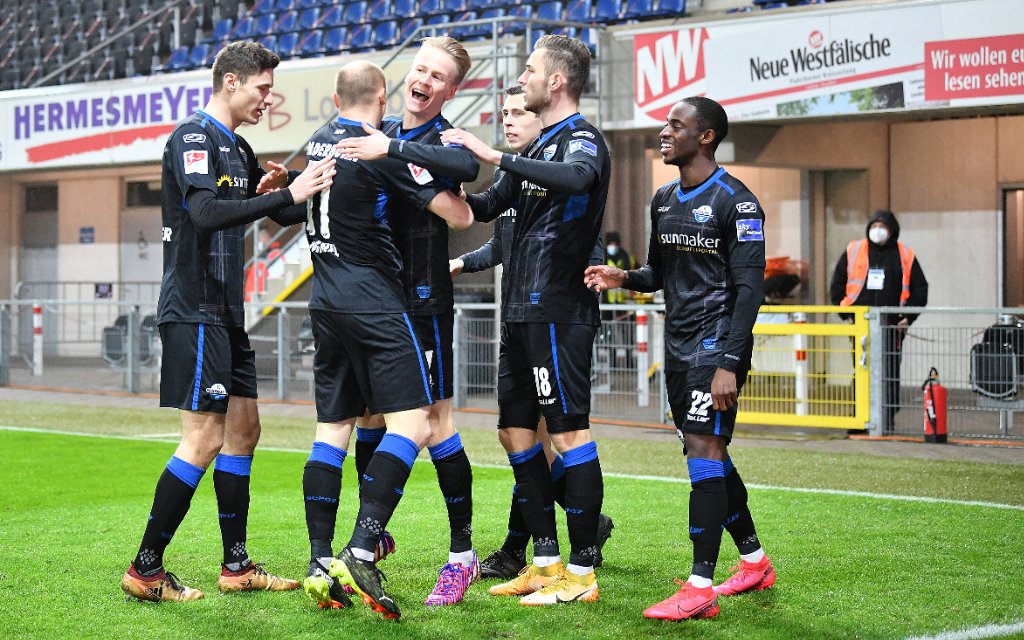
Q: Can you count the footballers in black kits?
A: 6